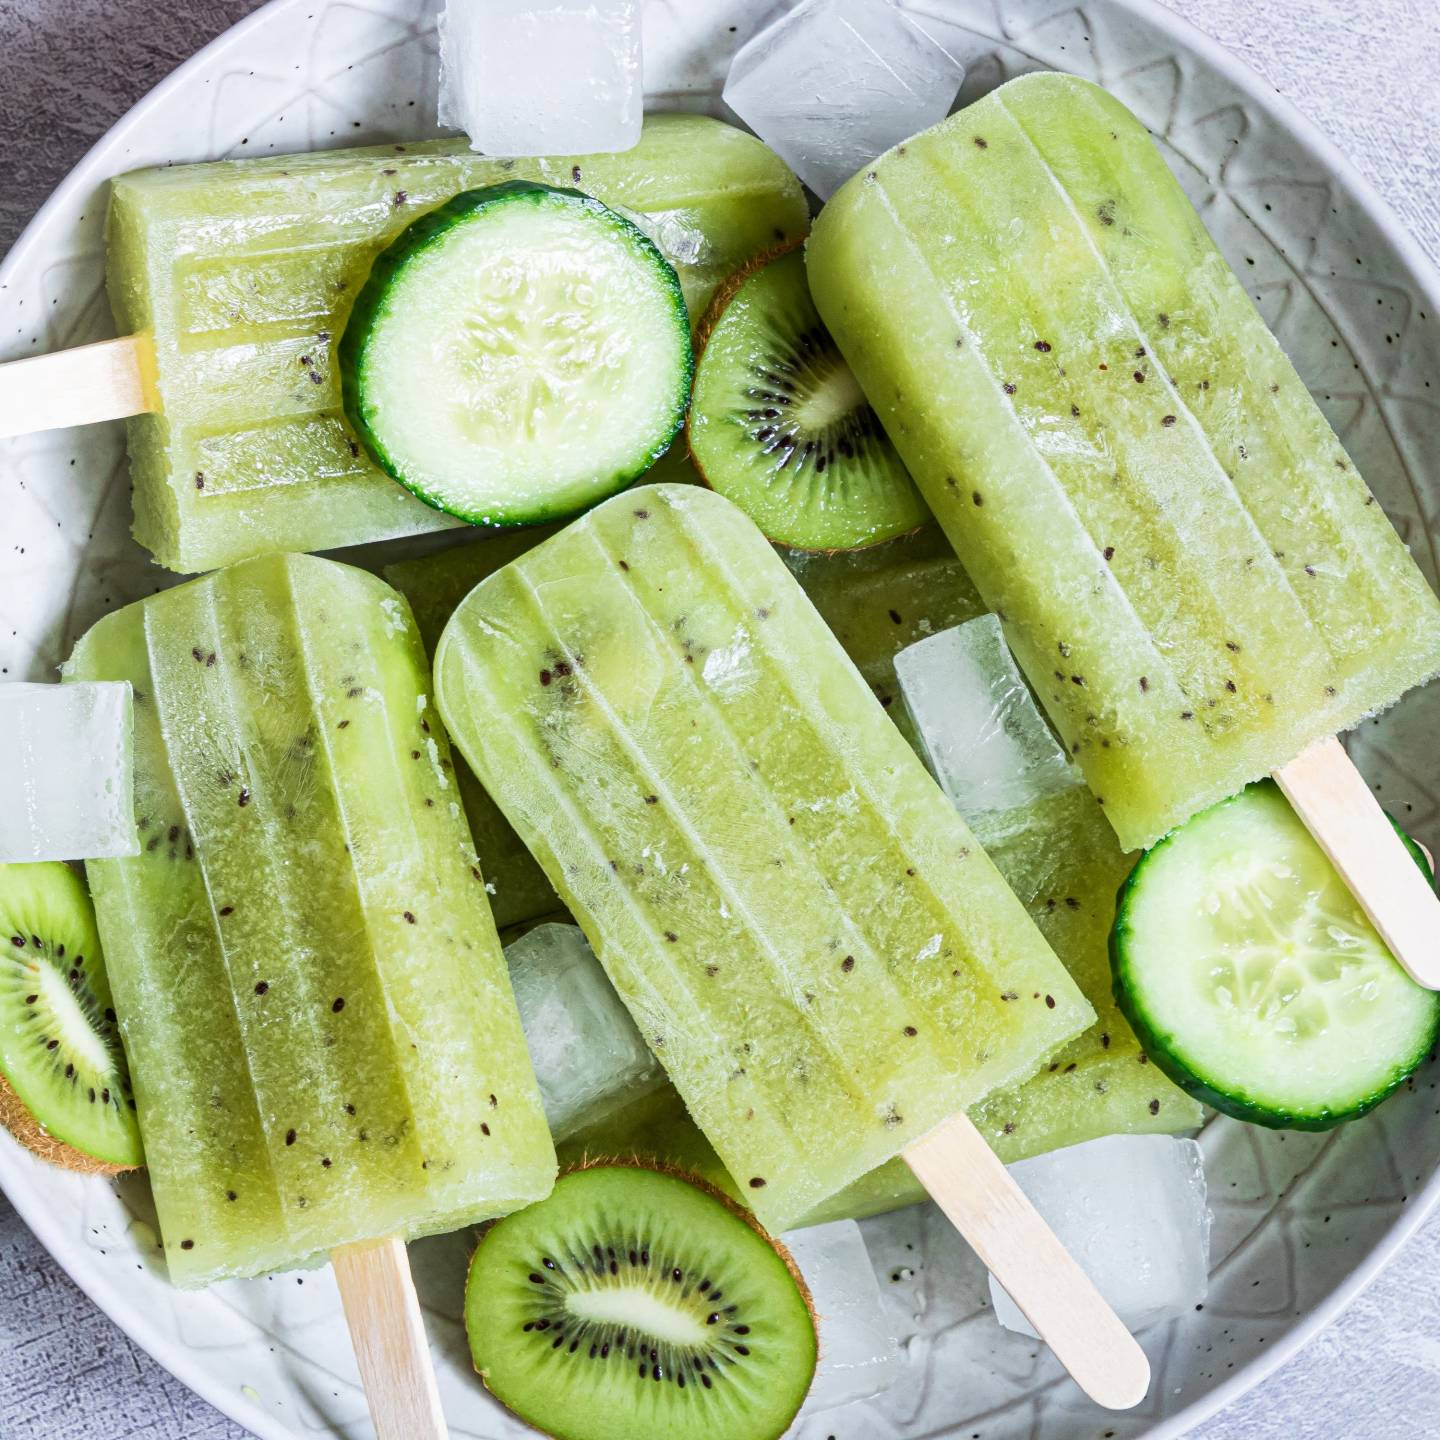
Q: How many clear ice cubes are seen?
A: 7